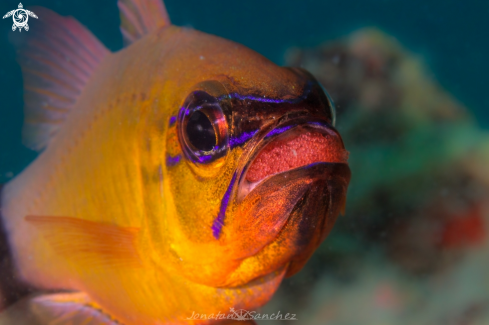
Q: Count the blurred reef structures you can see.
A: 1